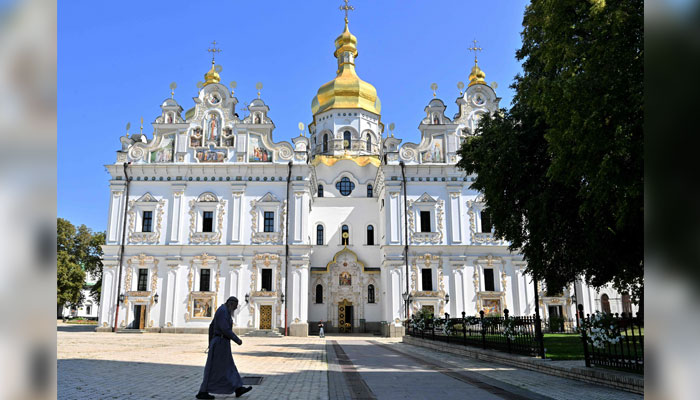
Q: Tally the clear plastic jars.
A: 0